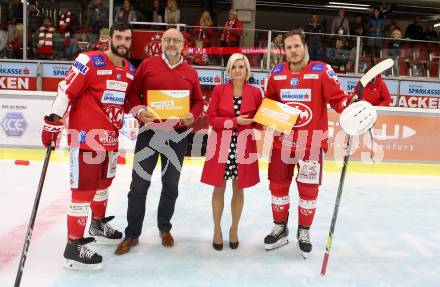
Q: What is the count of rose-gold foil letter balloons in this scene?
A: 0